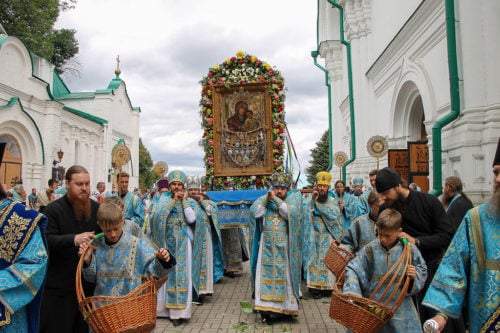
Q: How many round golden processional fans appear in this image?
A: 4